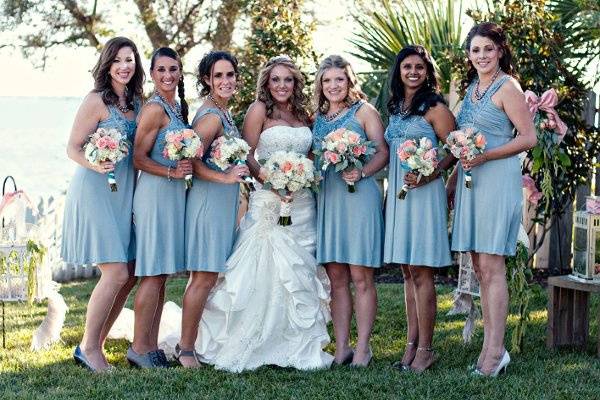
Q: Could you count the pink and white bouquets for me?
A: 7